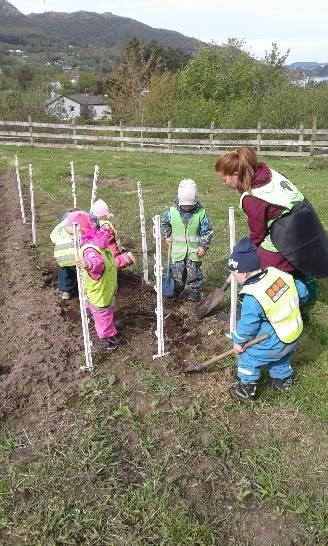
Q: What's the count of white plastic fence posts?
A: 8